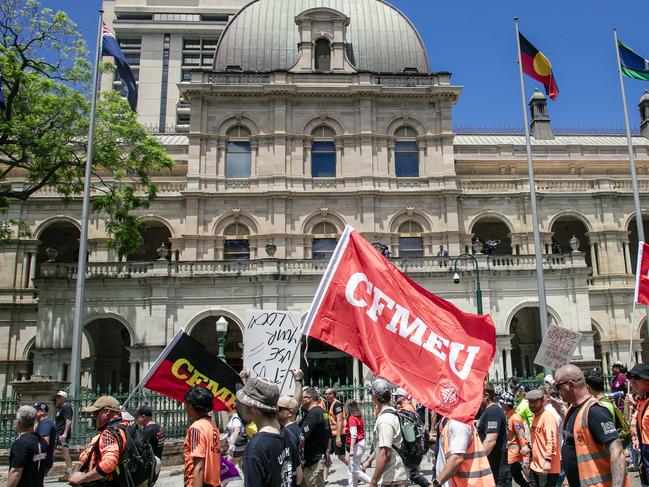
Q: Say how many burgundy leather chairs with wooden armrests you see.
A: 0